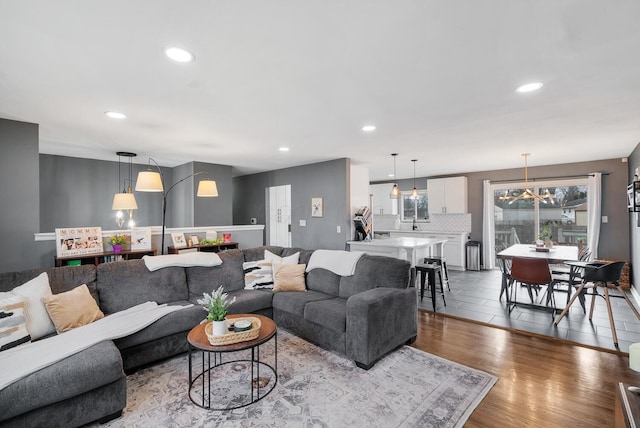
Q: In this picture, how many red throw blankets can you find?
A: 0